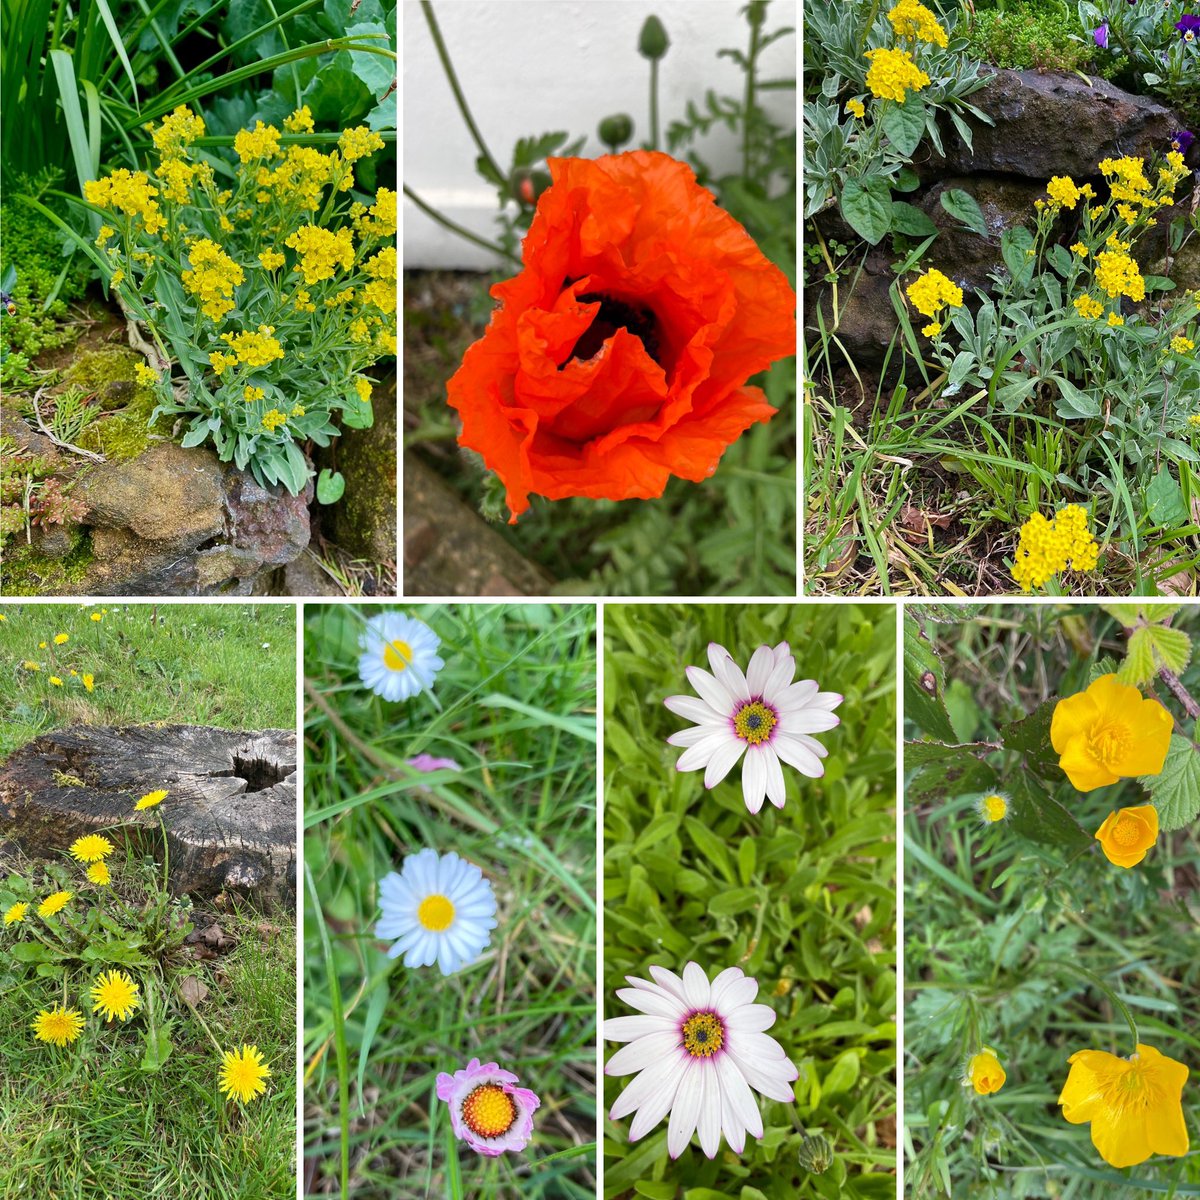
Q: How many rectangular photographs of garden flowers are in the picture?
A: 7